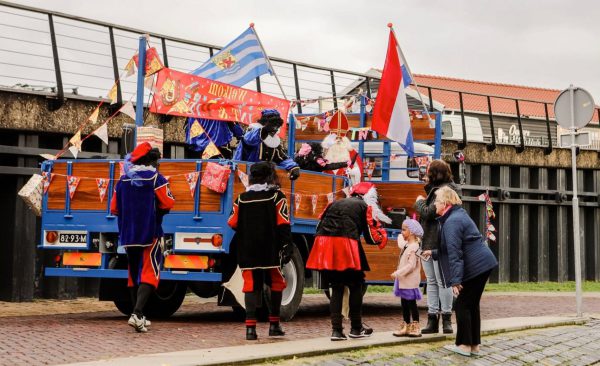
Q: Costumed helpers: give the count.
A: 6